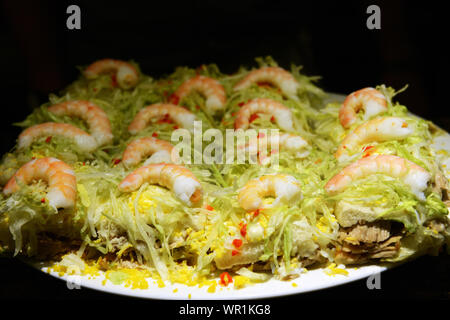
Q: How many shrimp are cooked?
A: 15